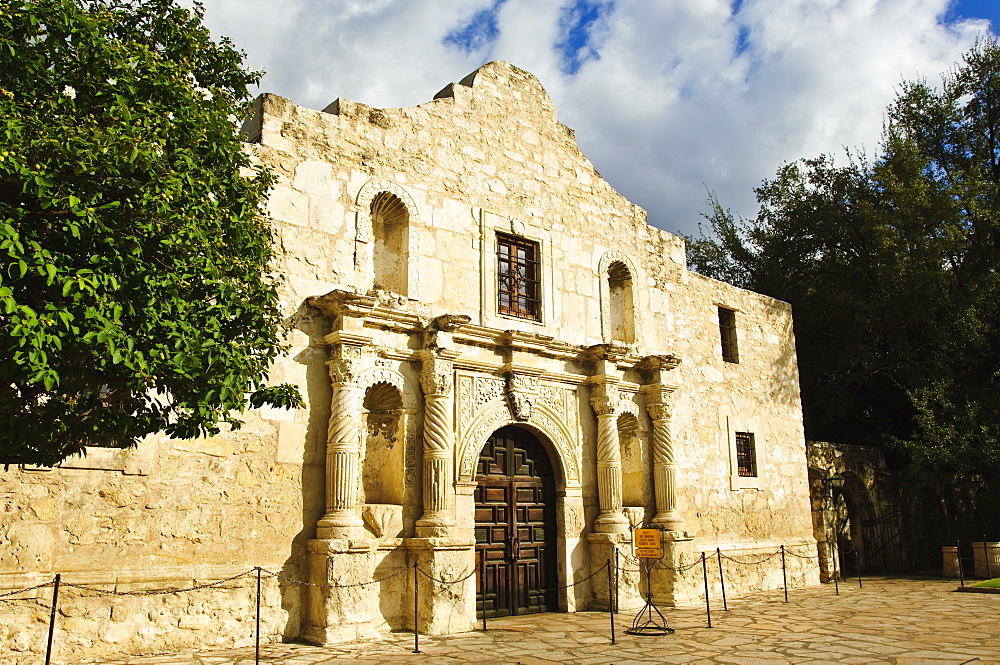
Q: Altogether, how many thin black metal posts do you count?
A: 14